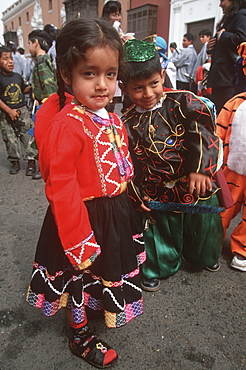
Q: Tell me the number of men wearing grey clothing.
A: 2